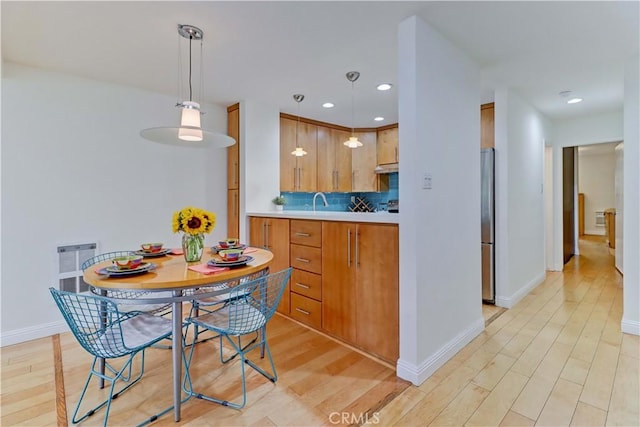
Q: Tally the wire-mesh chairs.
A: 4